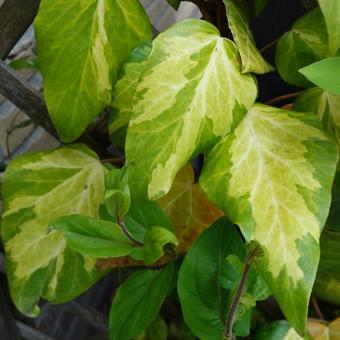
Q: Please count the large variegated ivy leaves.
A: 4